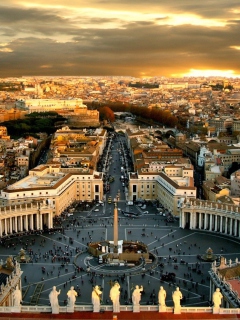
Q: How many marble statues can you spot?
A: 9